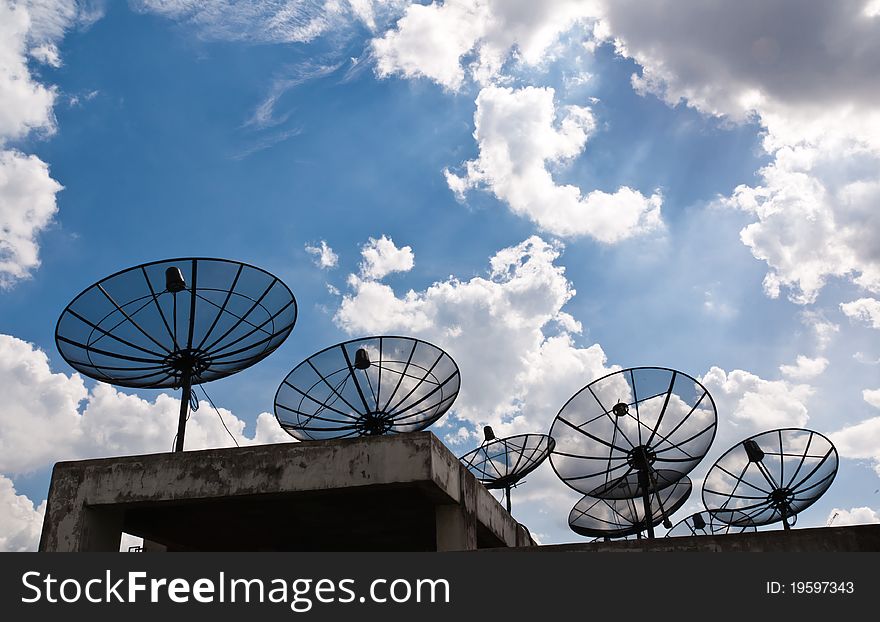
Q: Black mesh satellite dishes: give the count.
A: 7